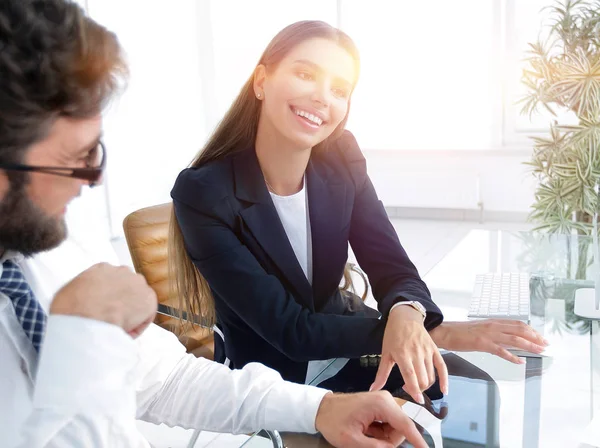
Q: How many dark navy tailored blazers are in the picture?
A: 1